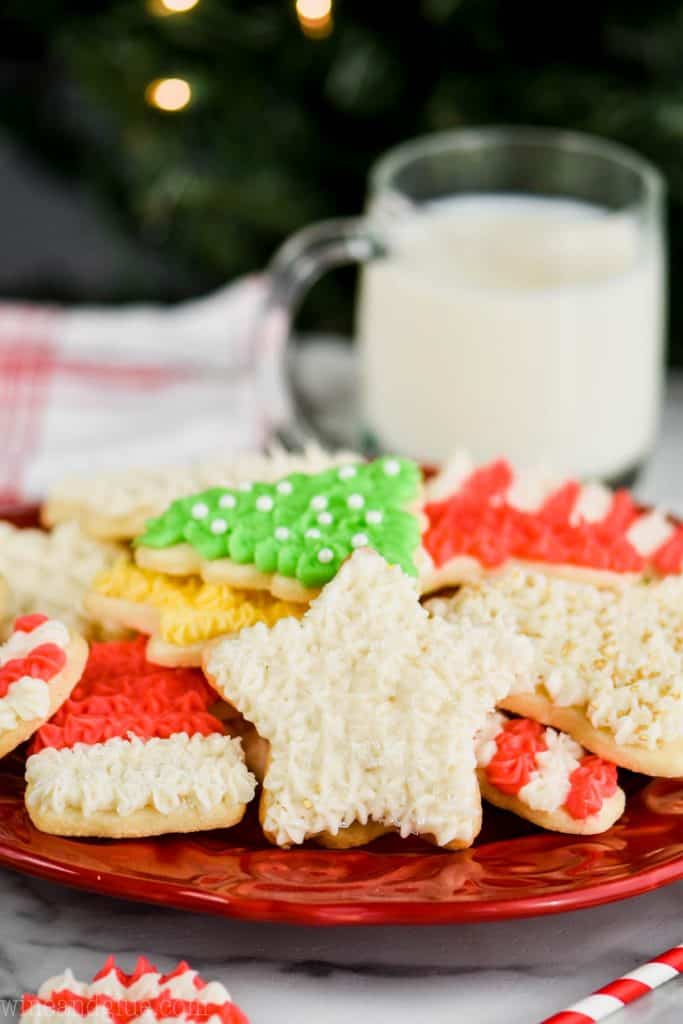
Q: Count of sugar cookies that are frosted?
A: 11